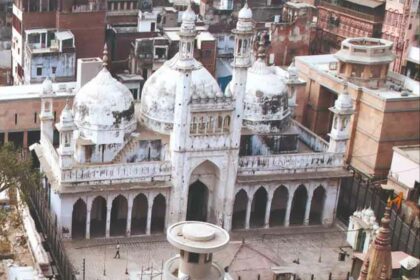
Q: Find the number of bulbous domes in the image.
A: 3